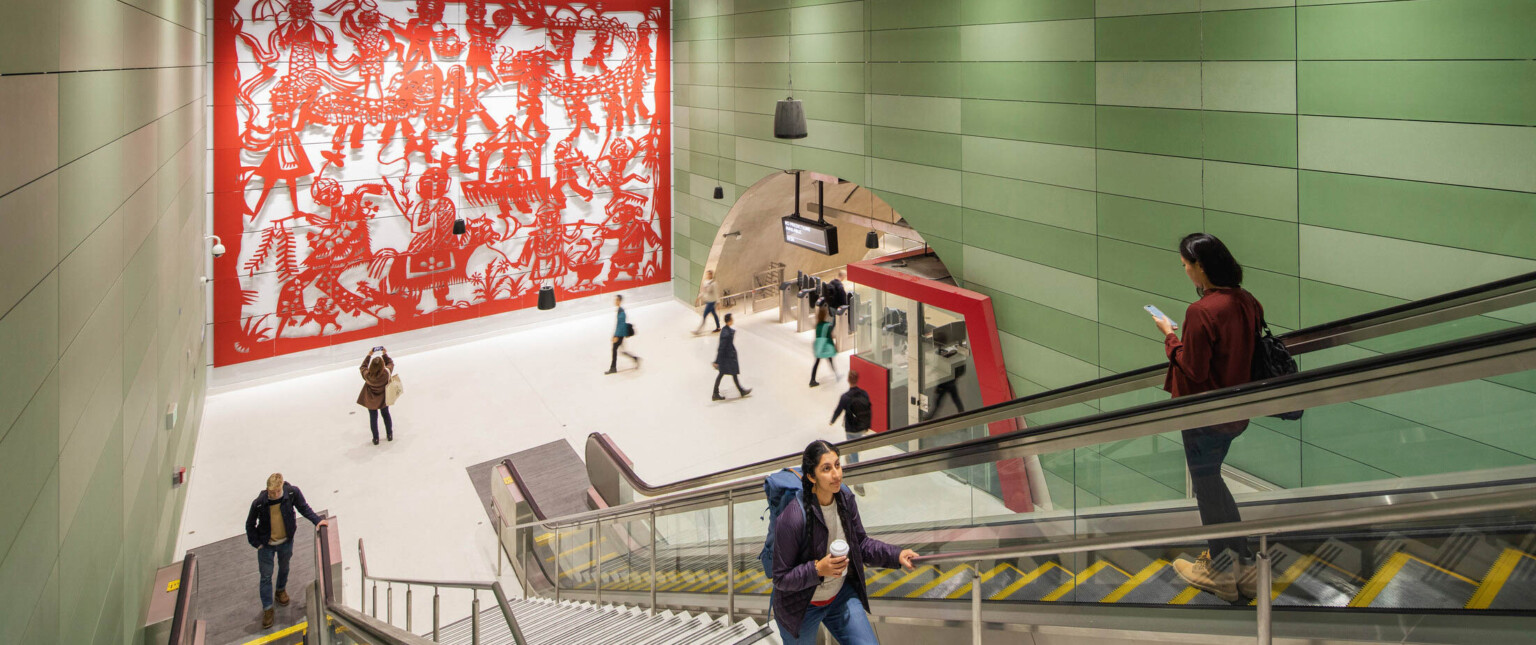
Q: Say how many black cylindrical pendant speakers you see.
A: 5